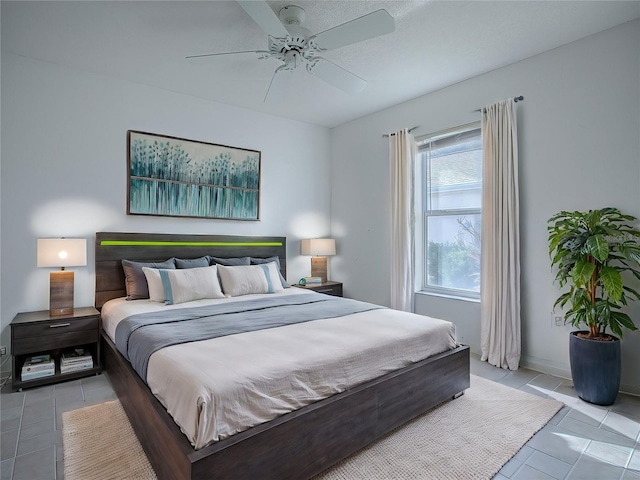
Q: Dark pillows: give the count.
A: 4